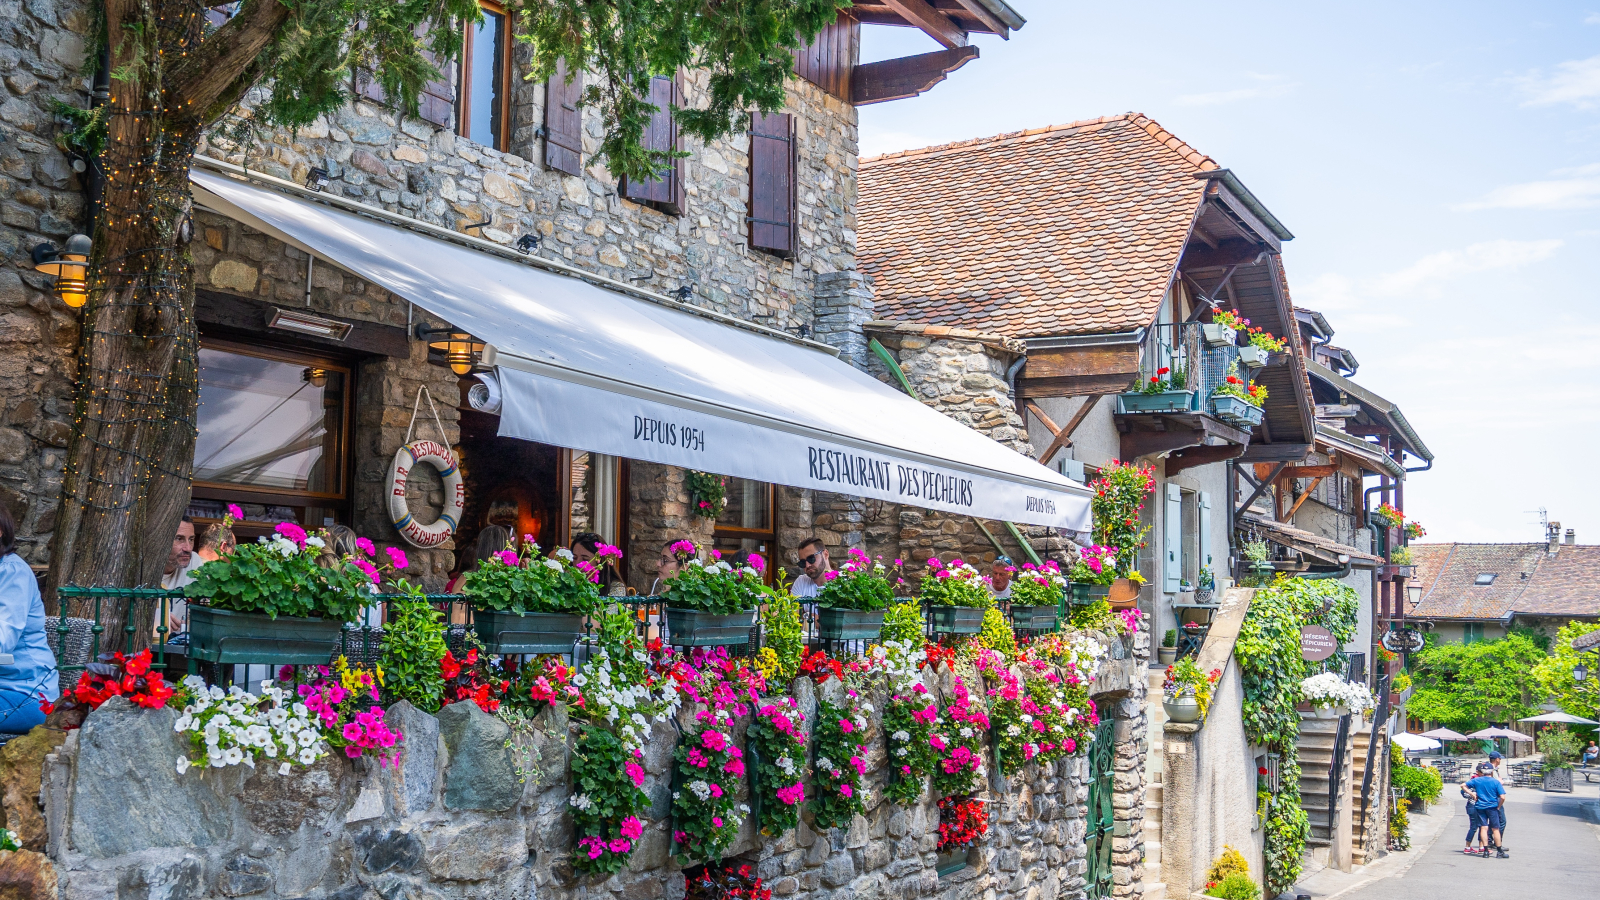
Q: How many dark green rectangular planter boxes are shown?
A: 7